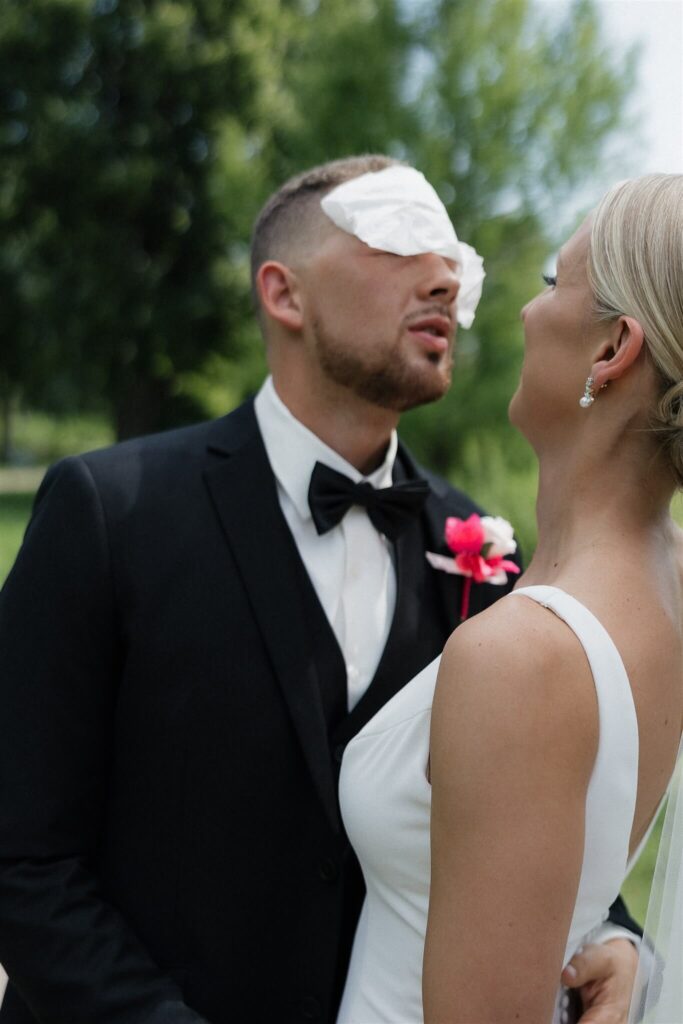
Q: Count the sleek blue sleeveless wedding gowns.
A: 0